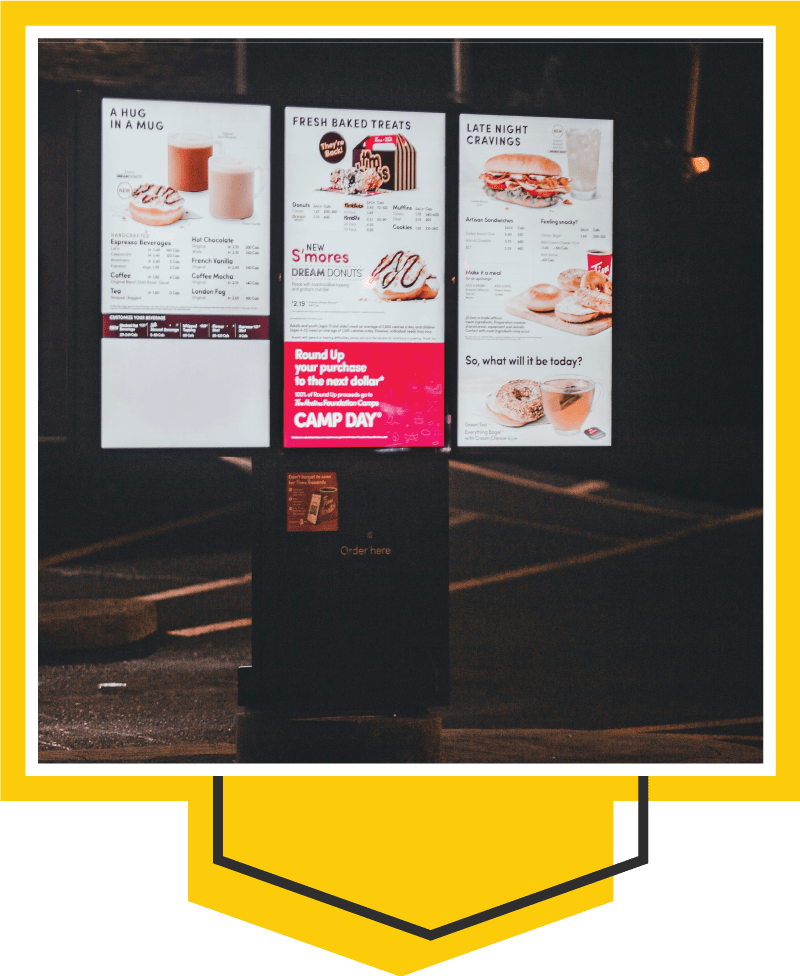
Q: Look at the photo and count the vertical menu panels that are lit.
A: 3